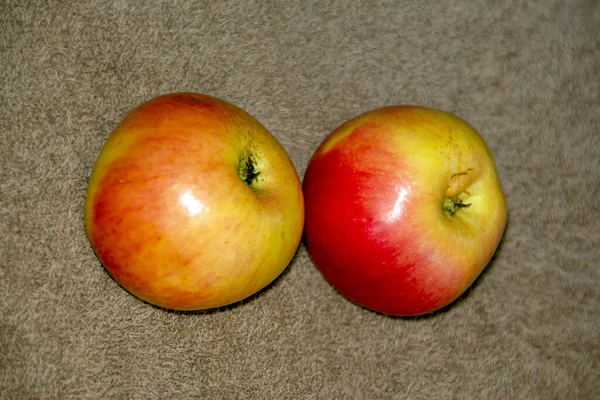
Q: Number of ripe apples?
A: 2